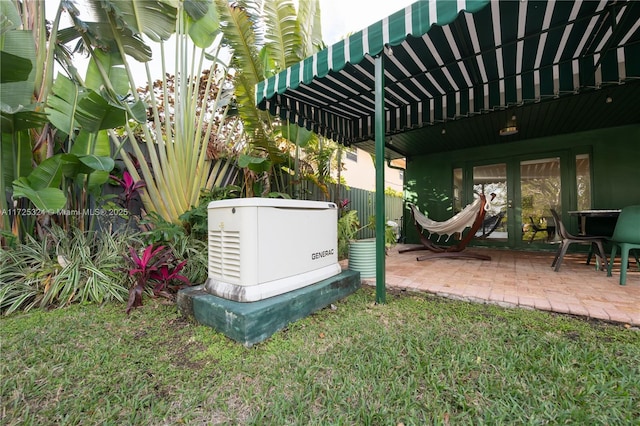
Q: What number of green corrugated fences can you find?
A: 1